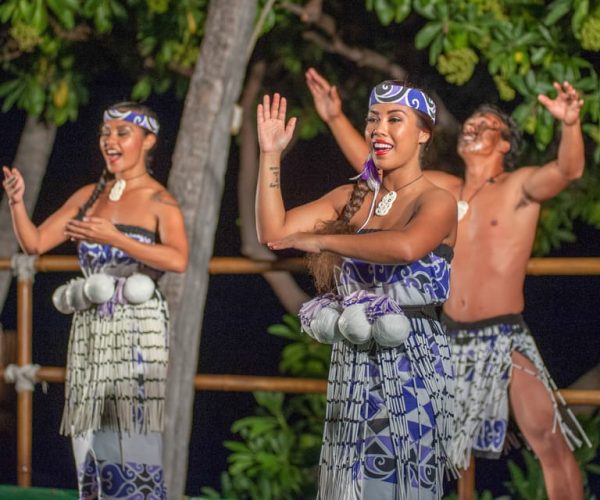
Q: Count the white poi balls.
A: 7